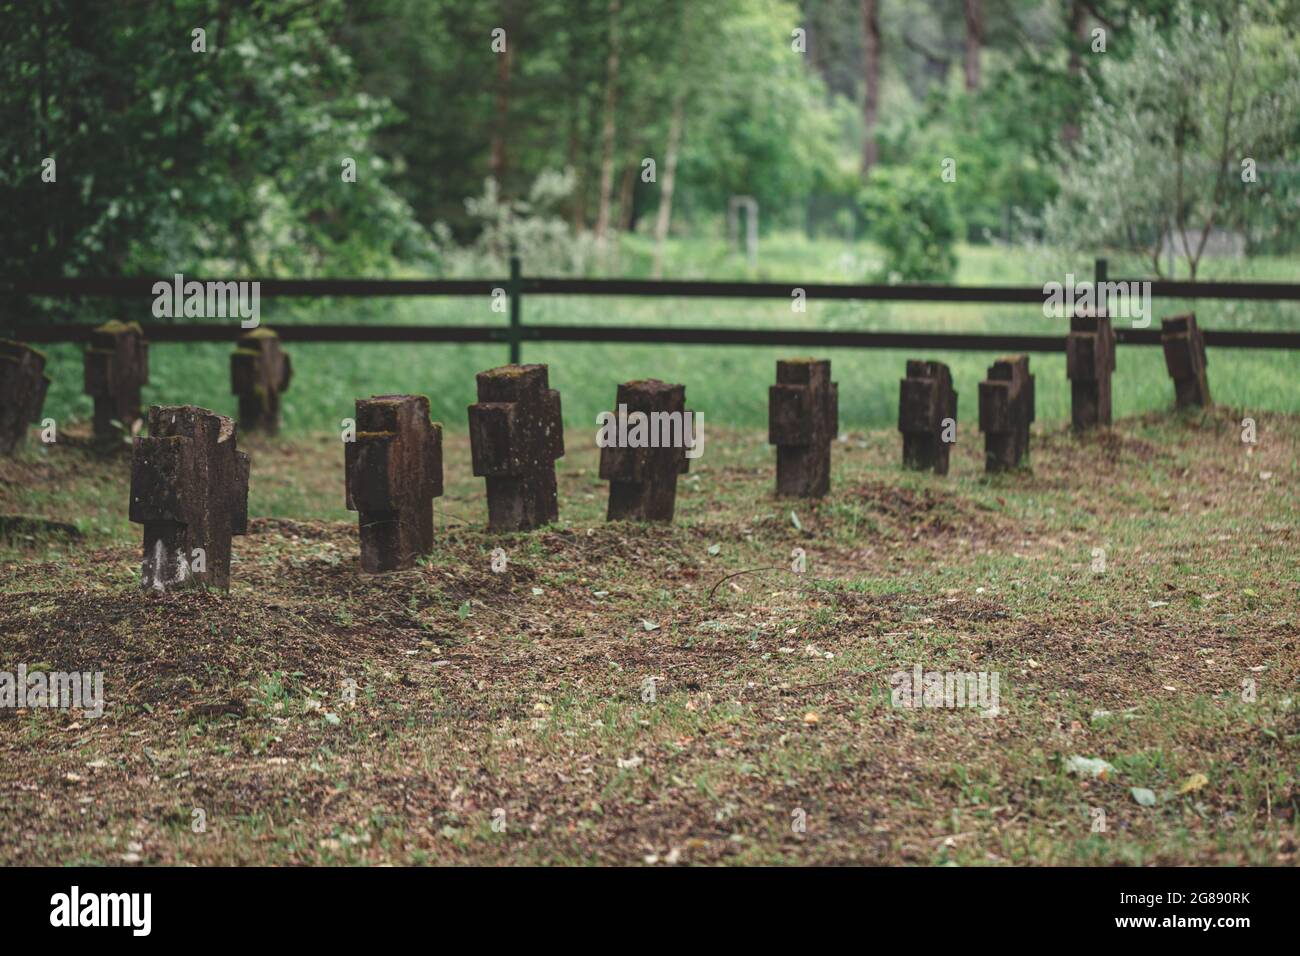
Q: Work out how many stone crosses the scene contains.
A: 12